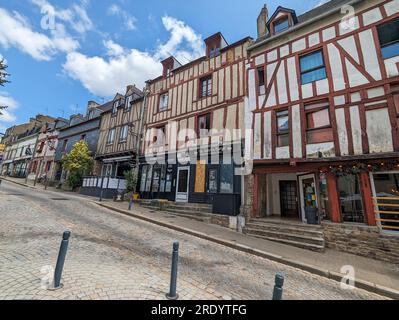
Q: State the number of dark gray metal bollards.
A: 3